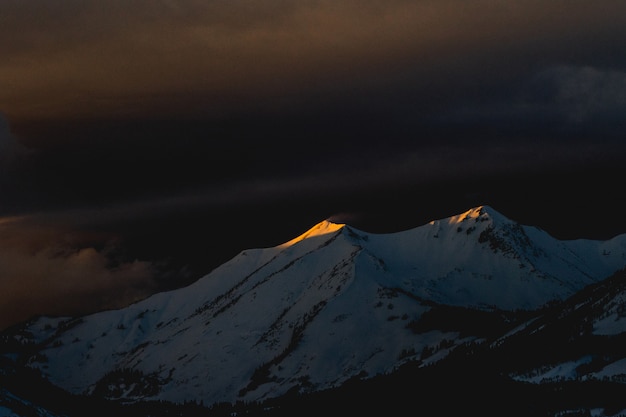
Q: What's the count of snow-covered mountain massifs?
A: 2